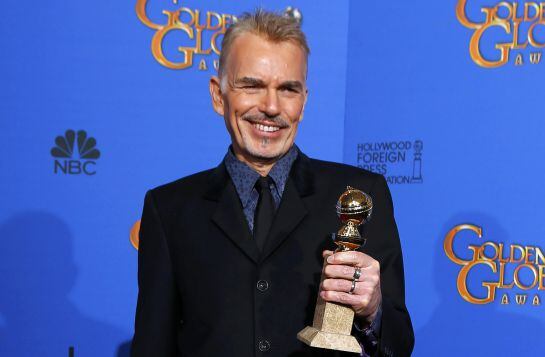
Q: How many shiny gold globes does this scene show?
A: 1